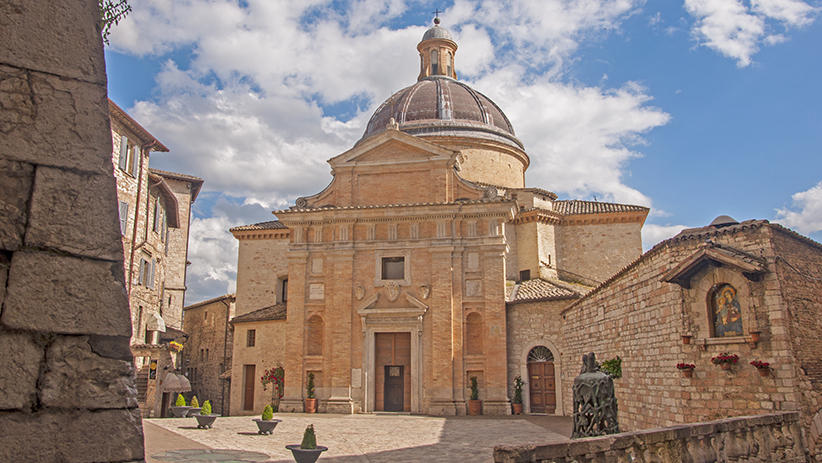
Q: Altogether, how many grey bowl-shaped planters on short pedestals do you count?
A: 5